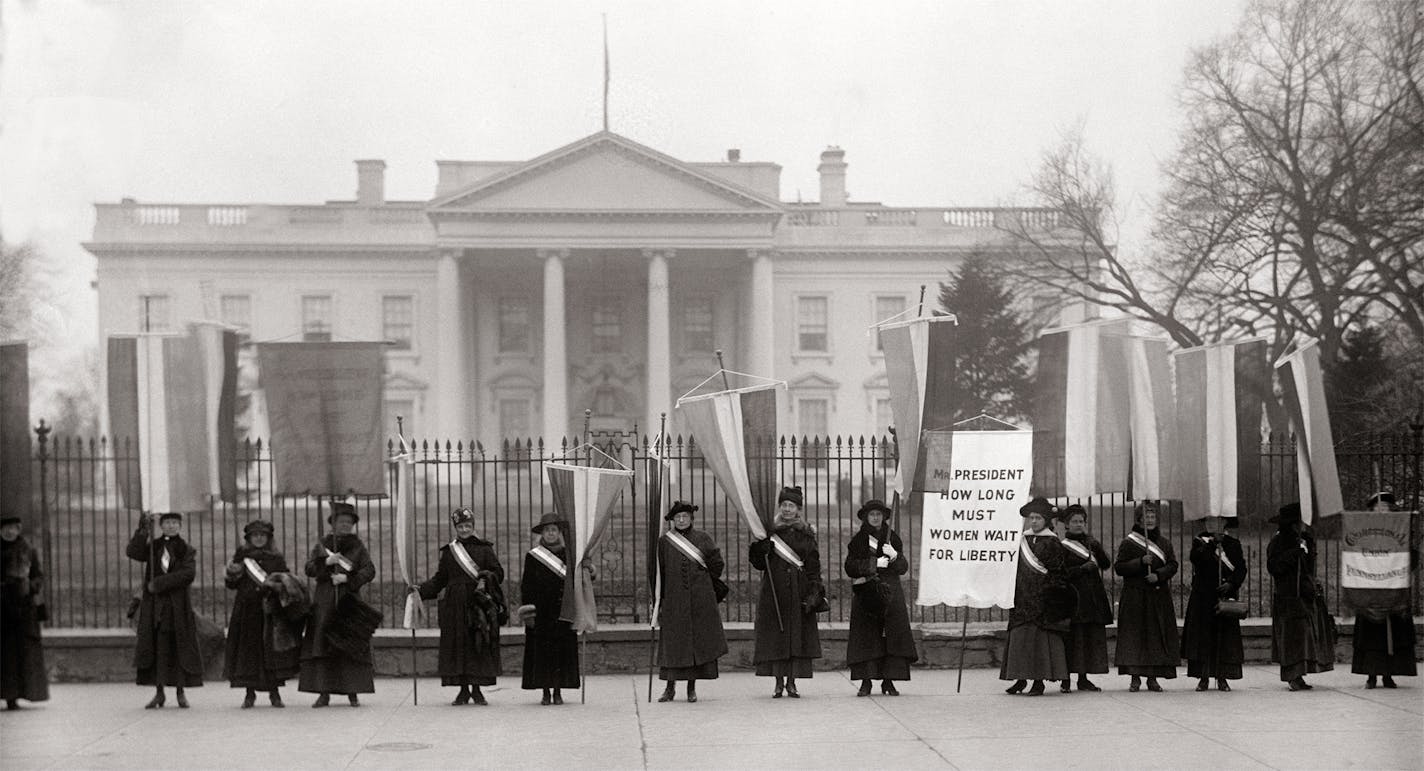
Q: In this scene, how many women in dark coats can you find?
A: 15